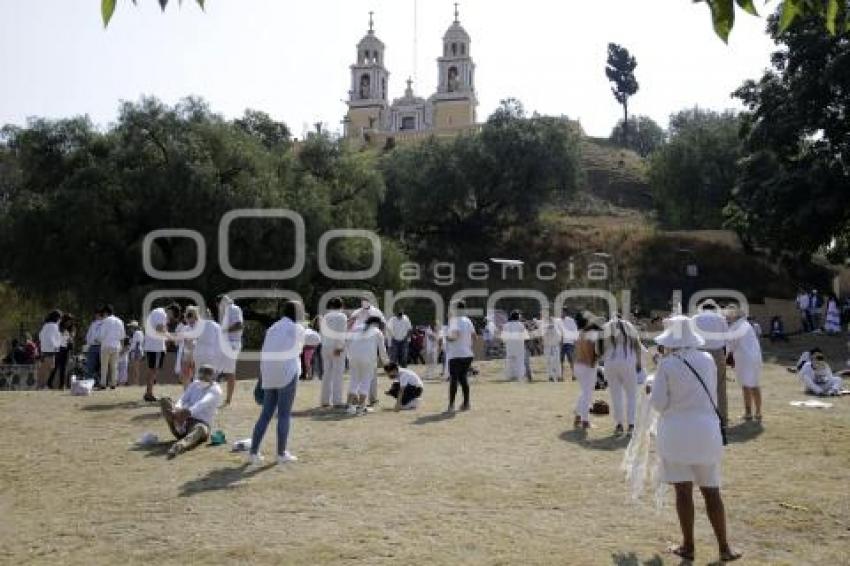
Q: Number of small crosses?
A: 3